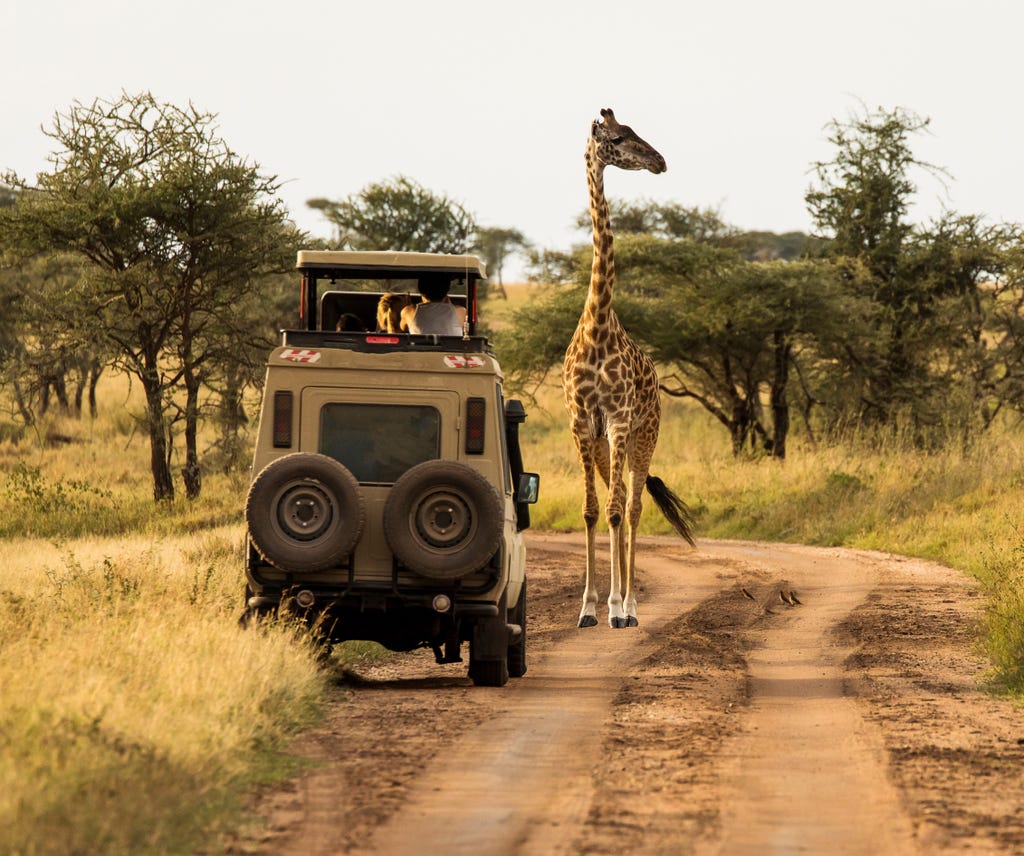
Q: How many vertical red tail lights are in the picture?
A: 2